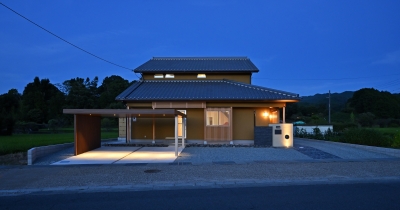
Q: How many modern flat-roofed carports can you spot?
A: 1